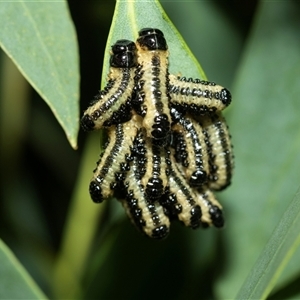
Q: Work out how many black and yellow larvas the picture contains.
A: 10